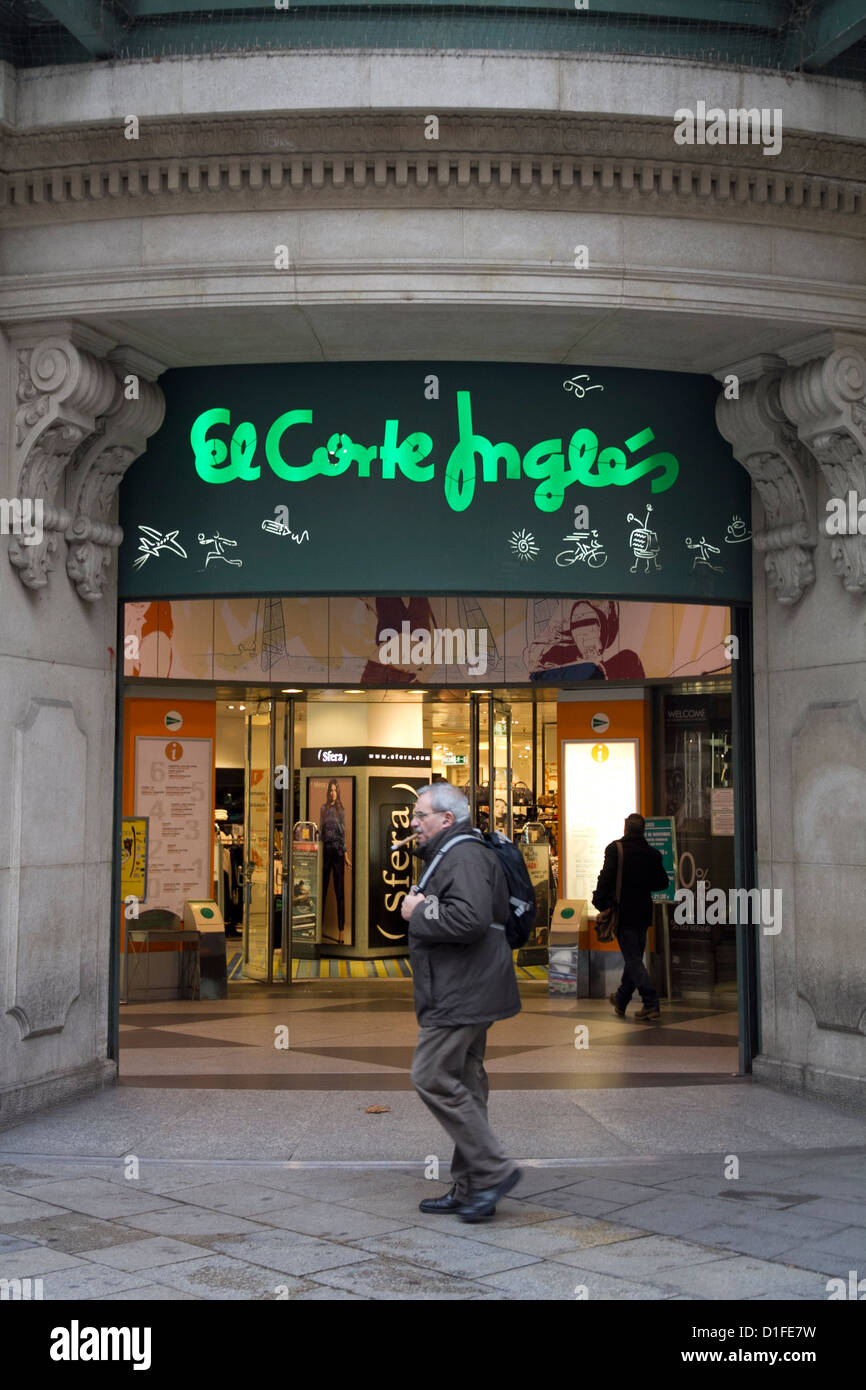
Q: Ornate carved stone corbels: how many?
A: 4